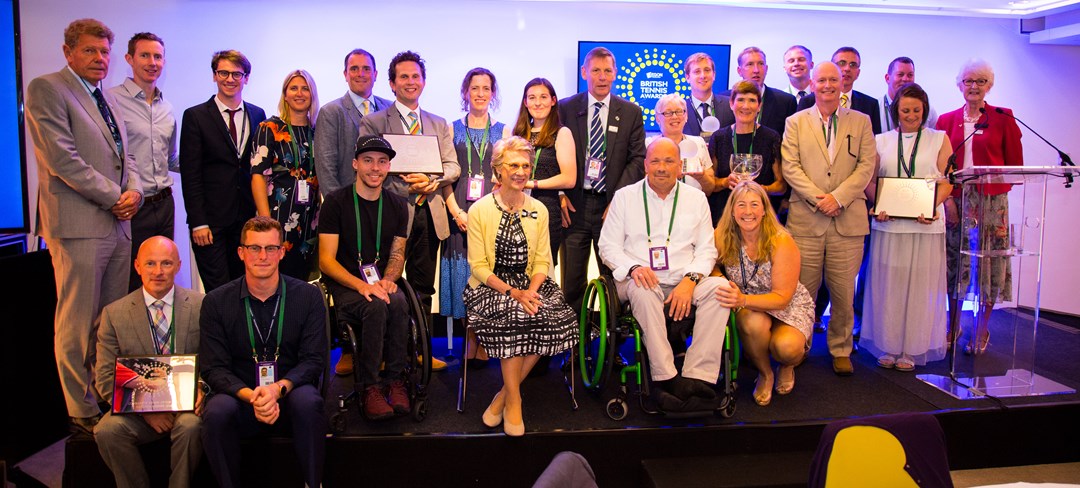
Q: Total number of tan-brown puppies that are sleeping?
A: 0